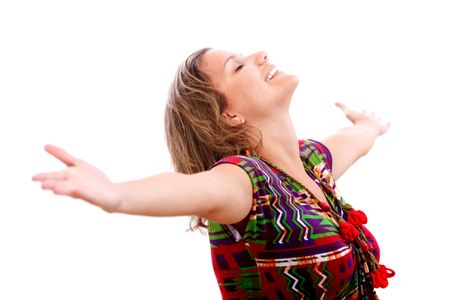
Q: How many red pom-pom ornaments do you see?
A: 3